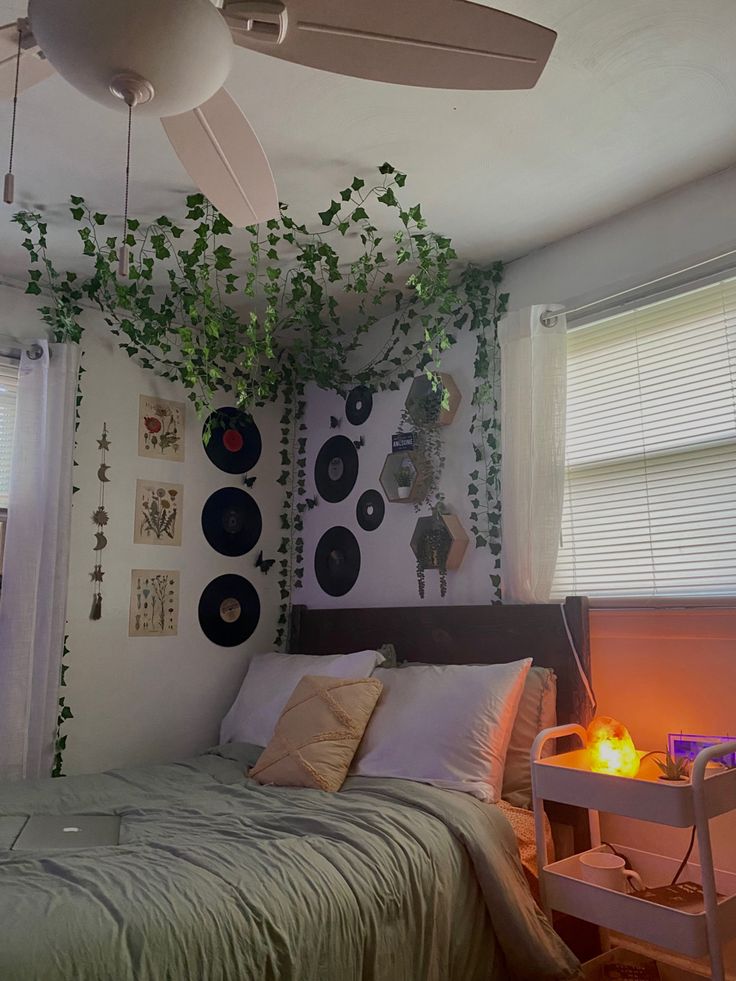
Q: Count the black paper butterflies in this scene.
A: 5